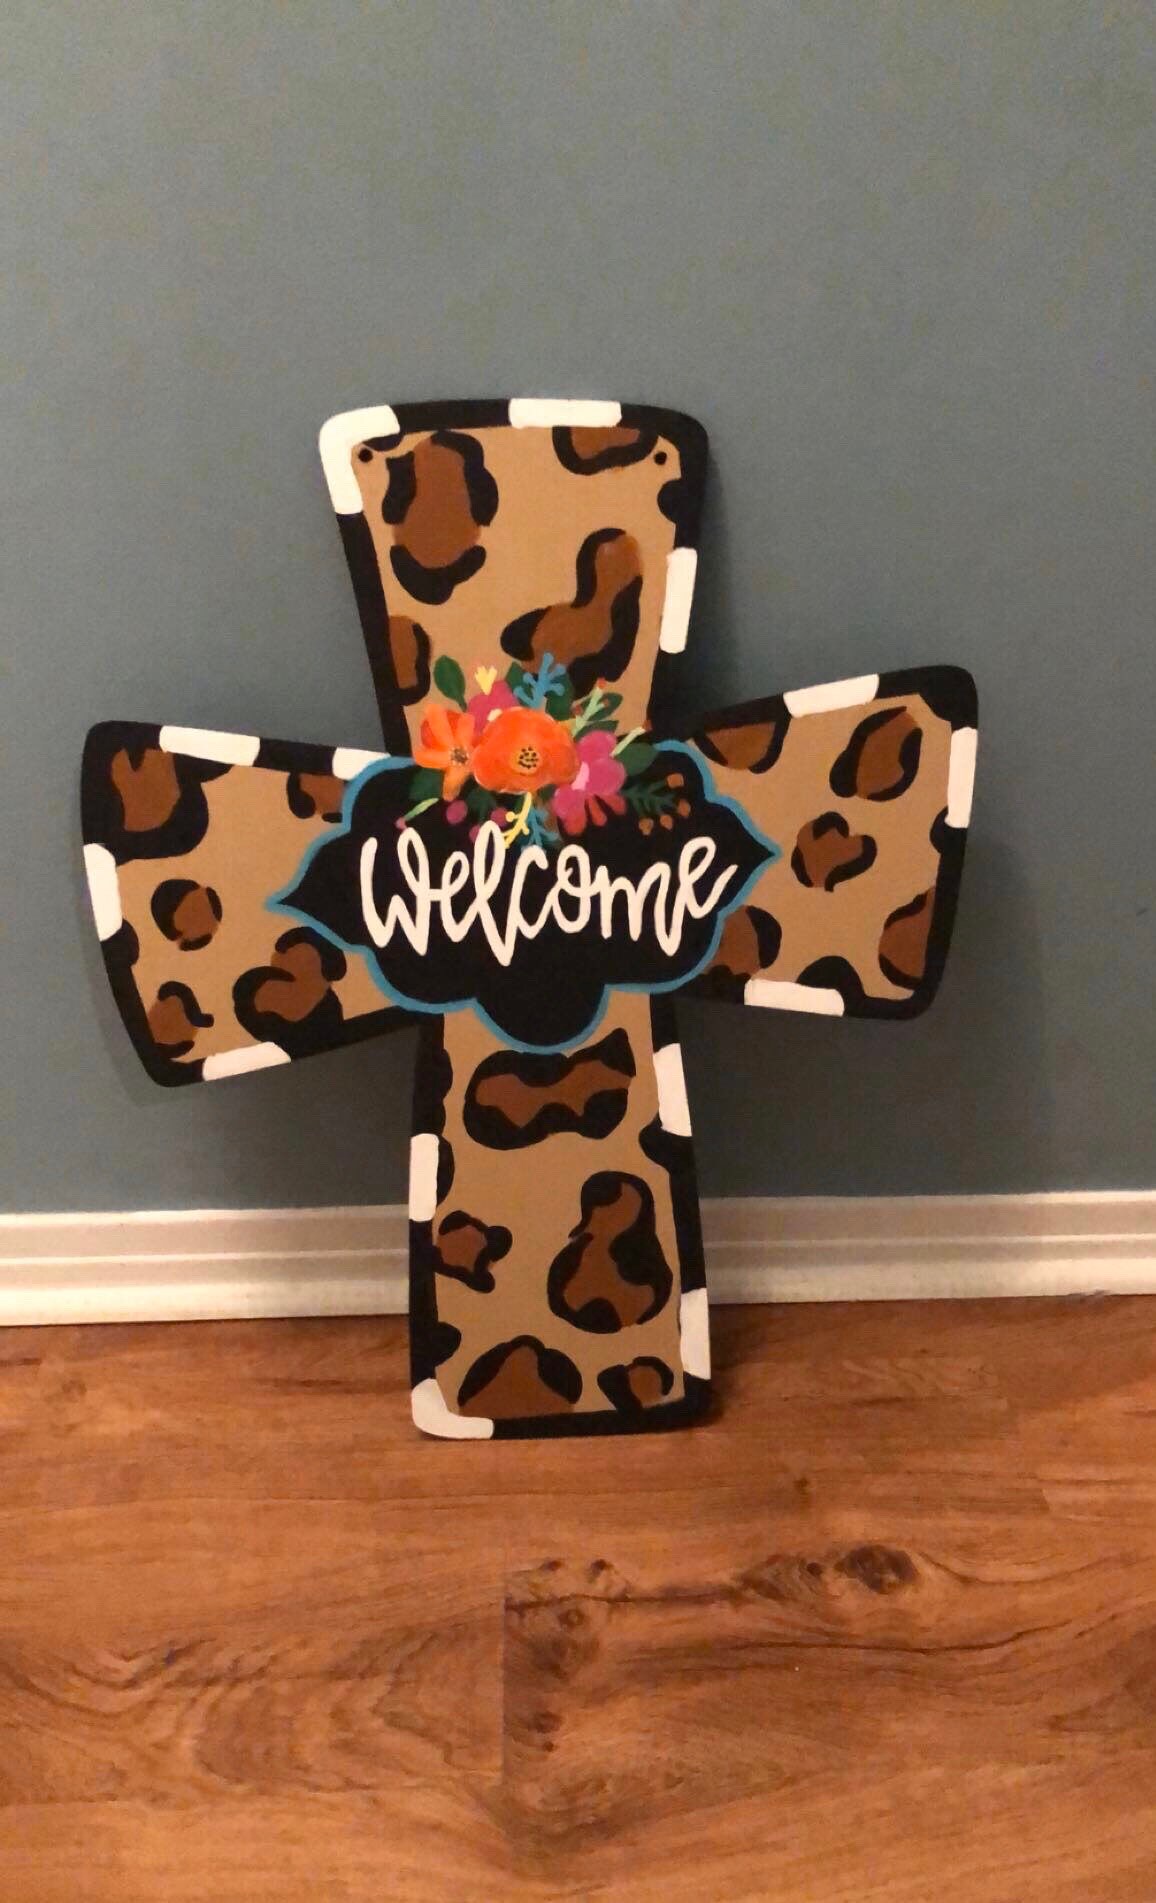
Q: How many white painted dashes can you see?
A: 14